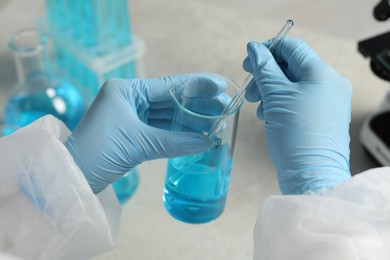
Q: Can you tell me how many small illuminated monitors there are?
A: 0